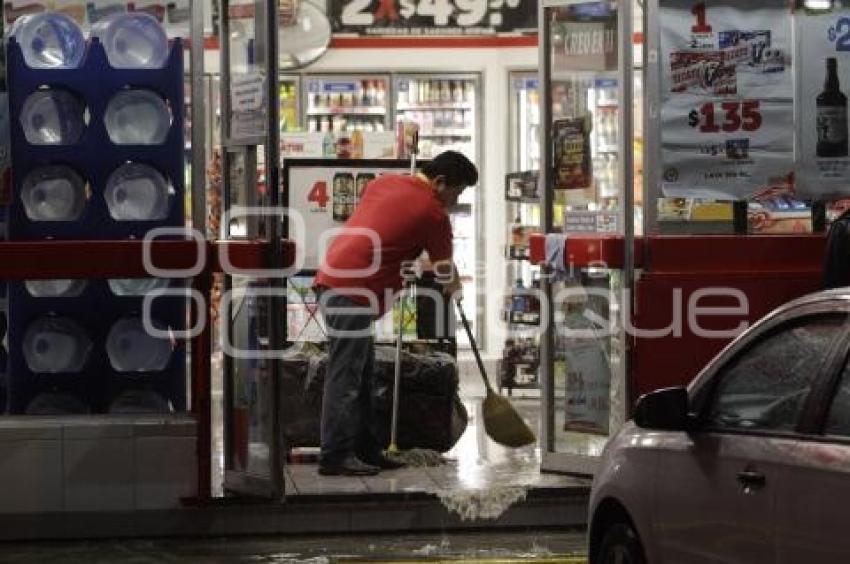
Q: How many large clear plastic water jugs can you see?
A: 12